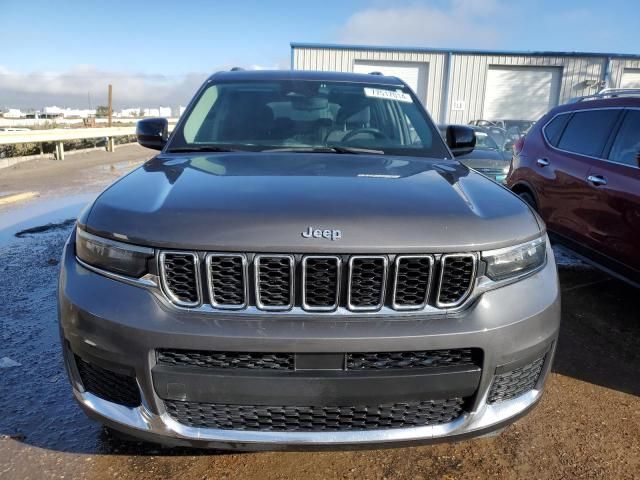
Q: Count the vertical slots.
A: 7